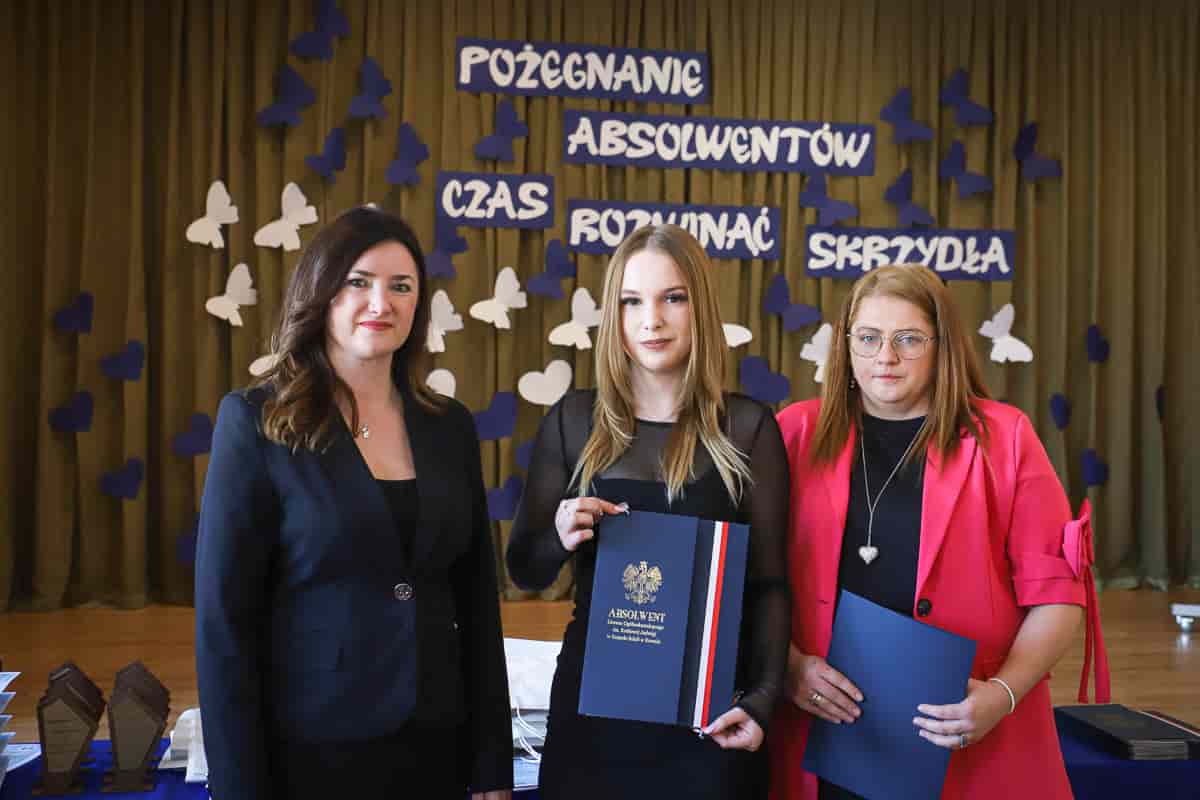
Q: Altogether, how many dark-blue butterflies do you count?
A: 15